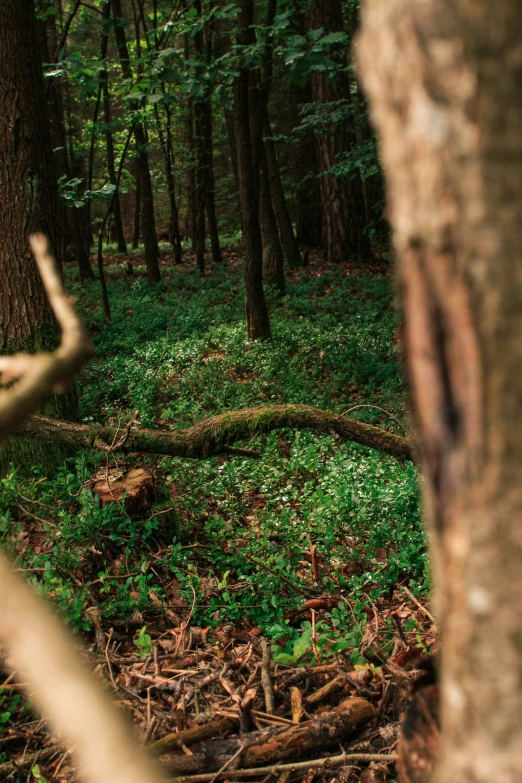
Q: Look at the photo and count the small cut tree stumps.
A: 1